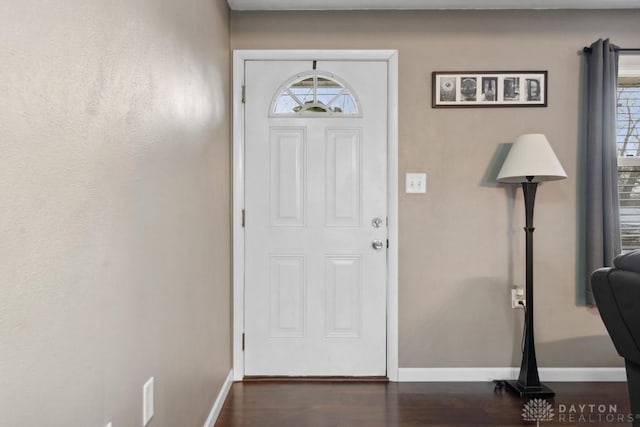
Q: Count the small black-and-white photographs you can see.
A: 5